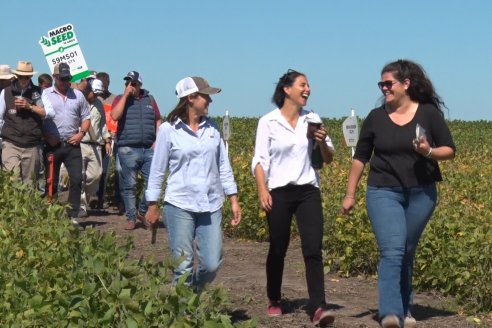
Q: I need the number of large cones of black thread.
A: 0